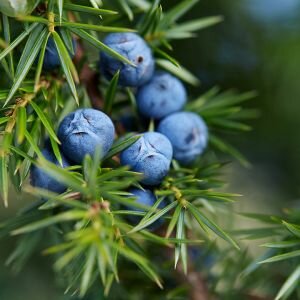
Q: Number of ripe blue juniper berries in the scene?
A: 8